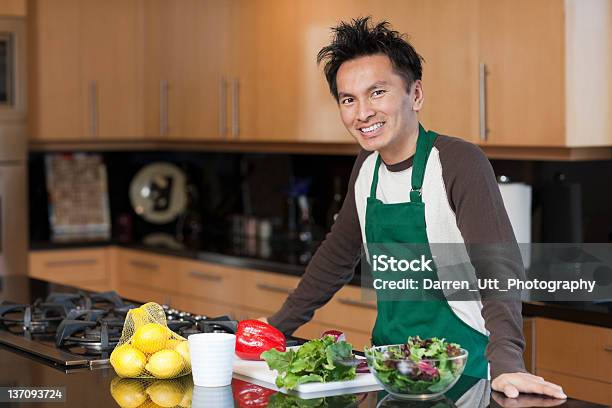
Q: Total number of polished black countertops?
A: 2